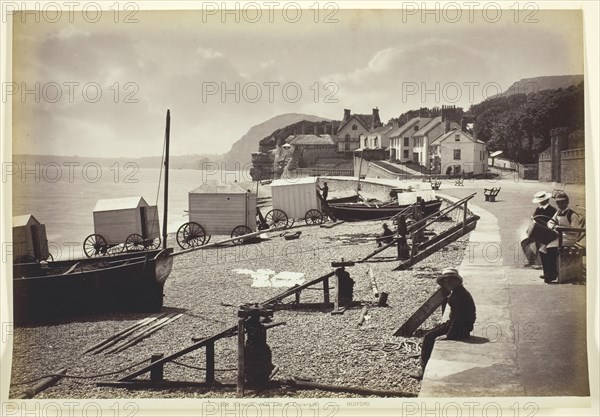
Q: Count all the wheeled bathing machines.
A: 4